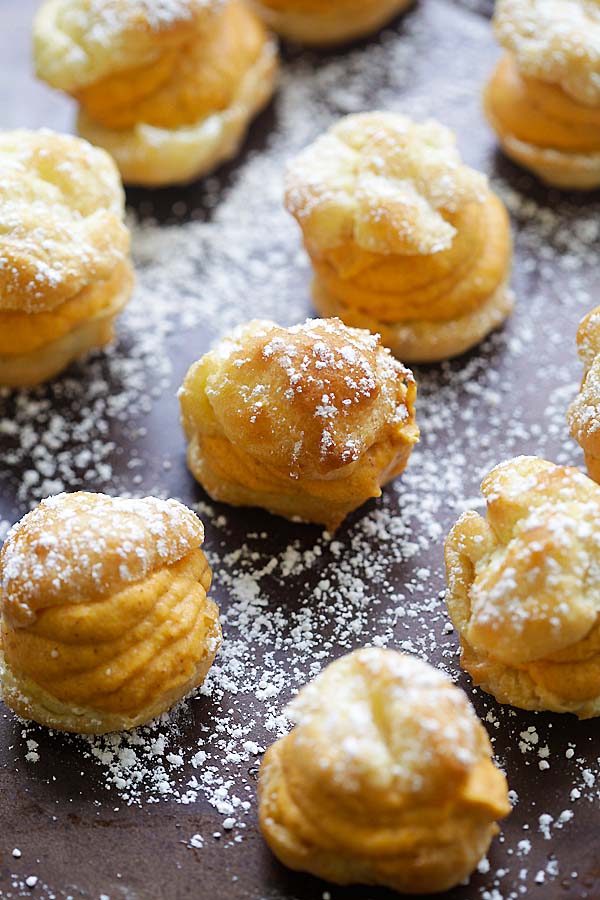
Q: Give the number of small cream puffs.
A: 10